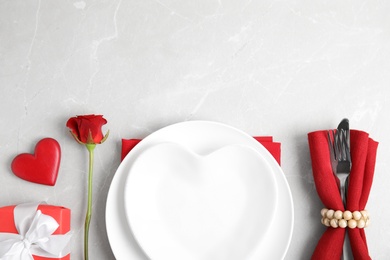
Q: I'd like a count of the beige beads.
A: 13